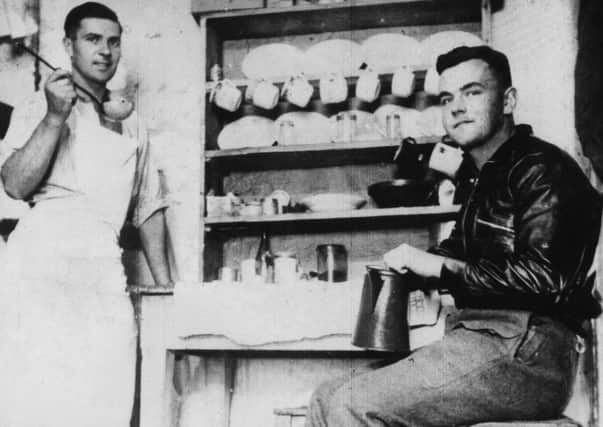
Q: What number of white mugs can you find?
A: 8